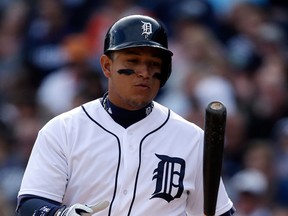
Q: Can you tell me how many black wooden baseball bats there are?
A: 1